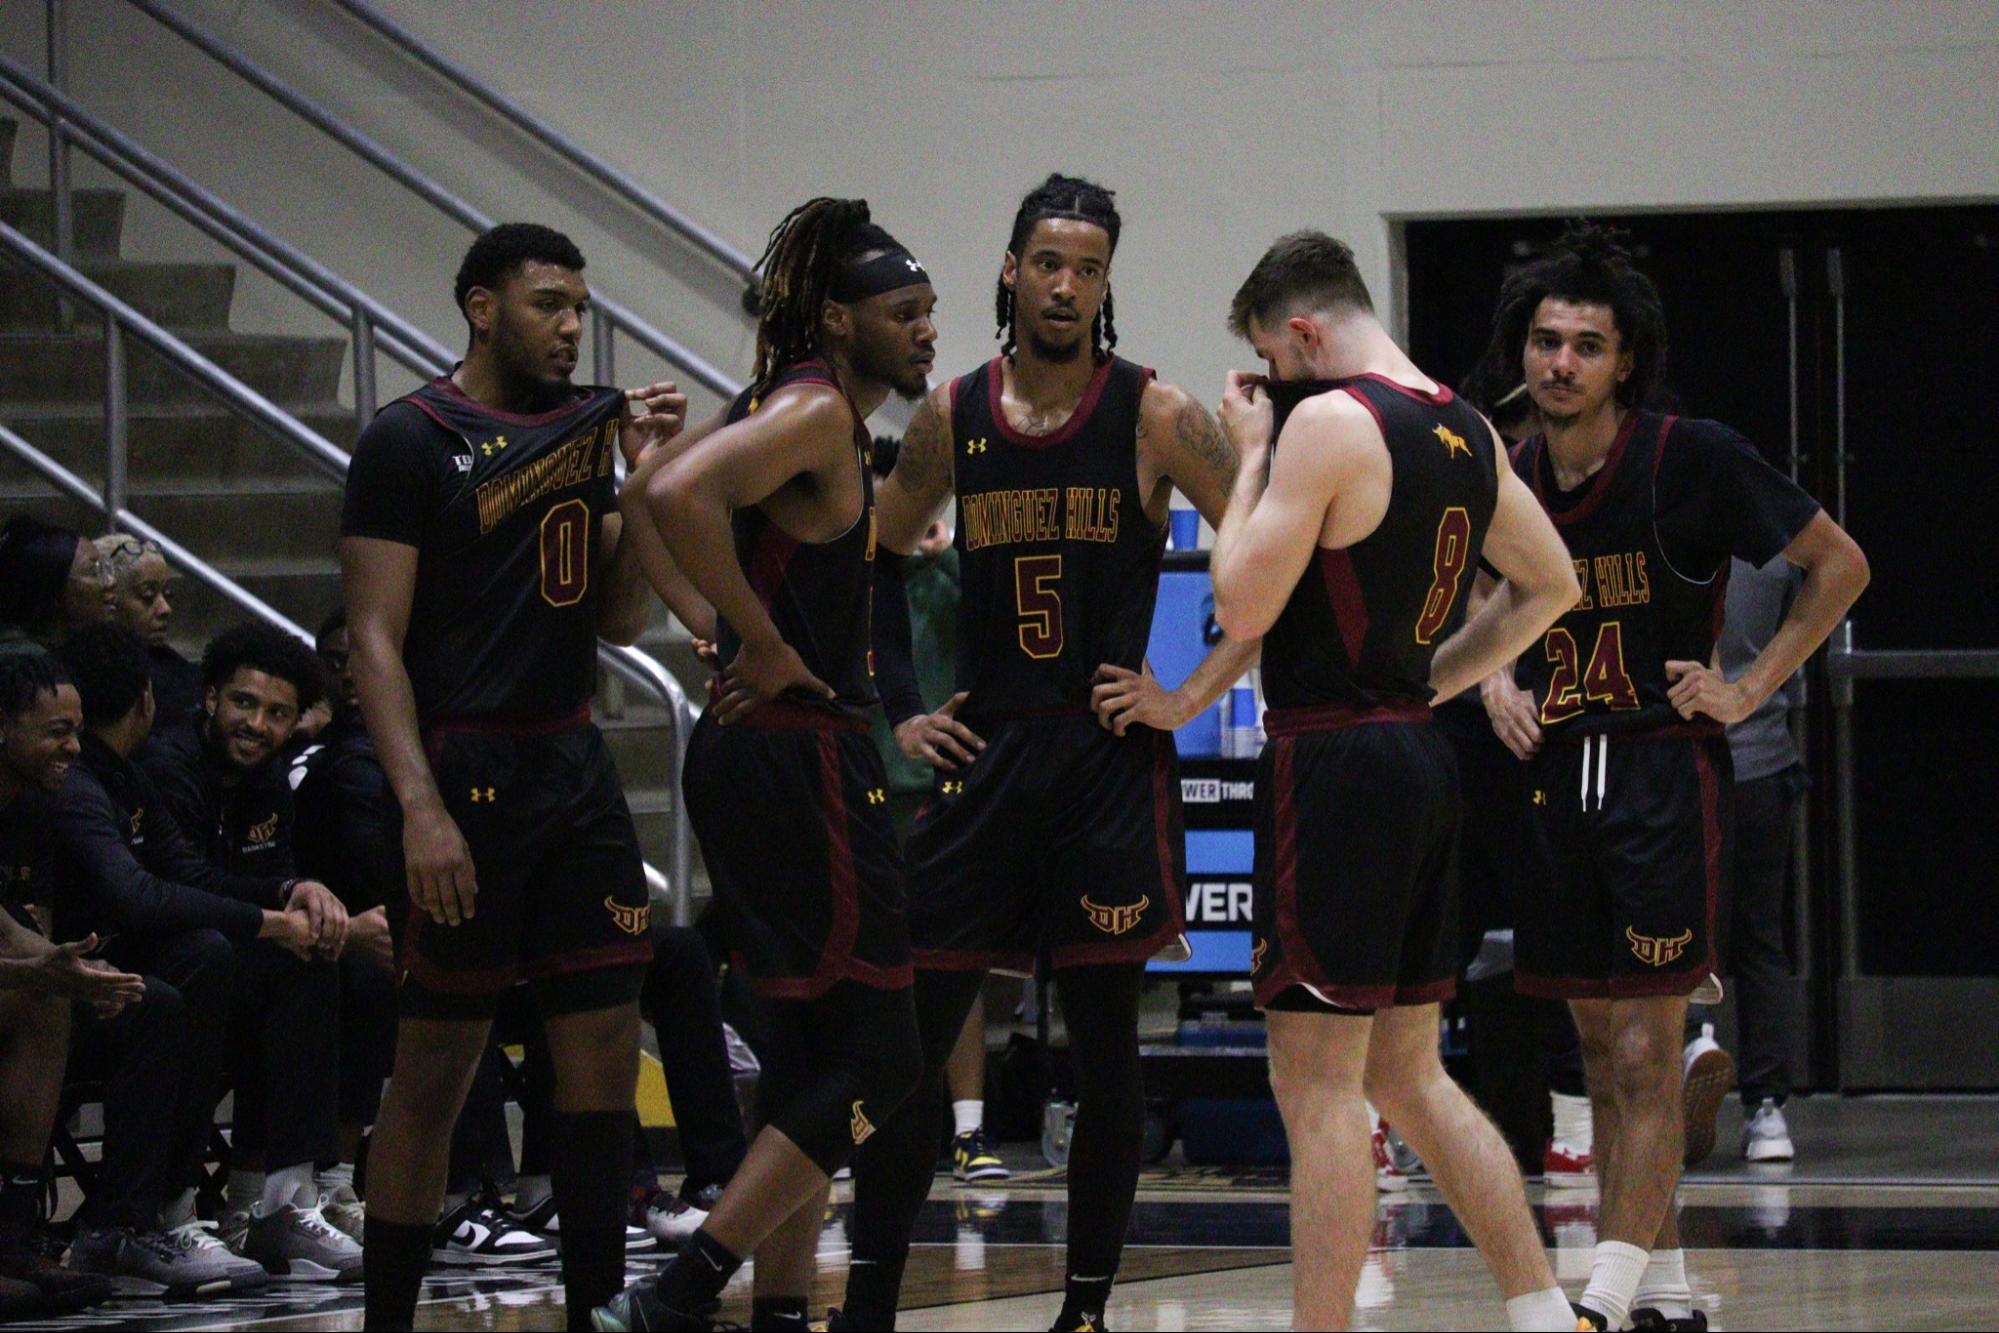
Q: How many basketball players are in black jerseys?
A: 5